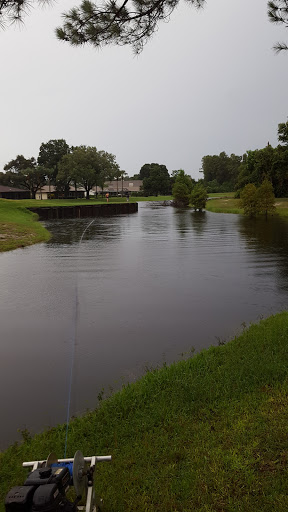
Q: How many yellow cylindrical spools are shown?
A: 0